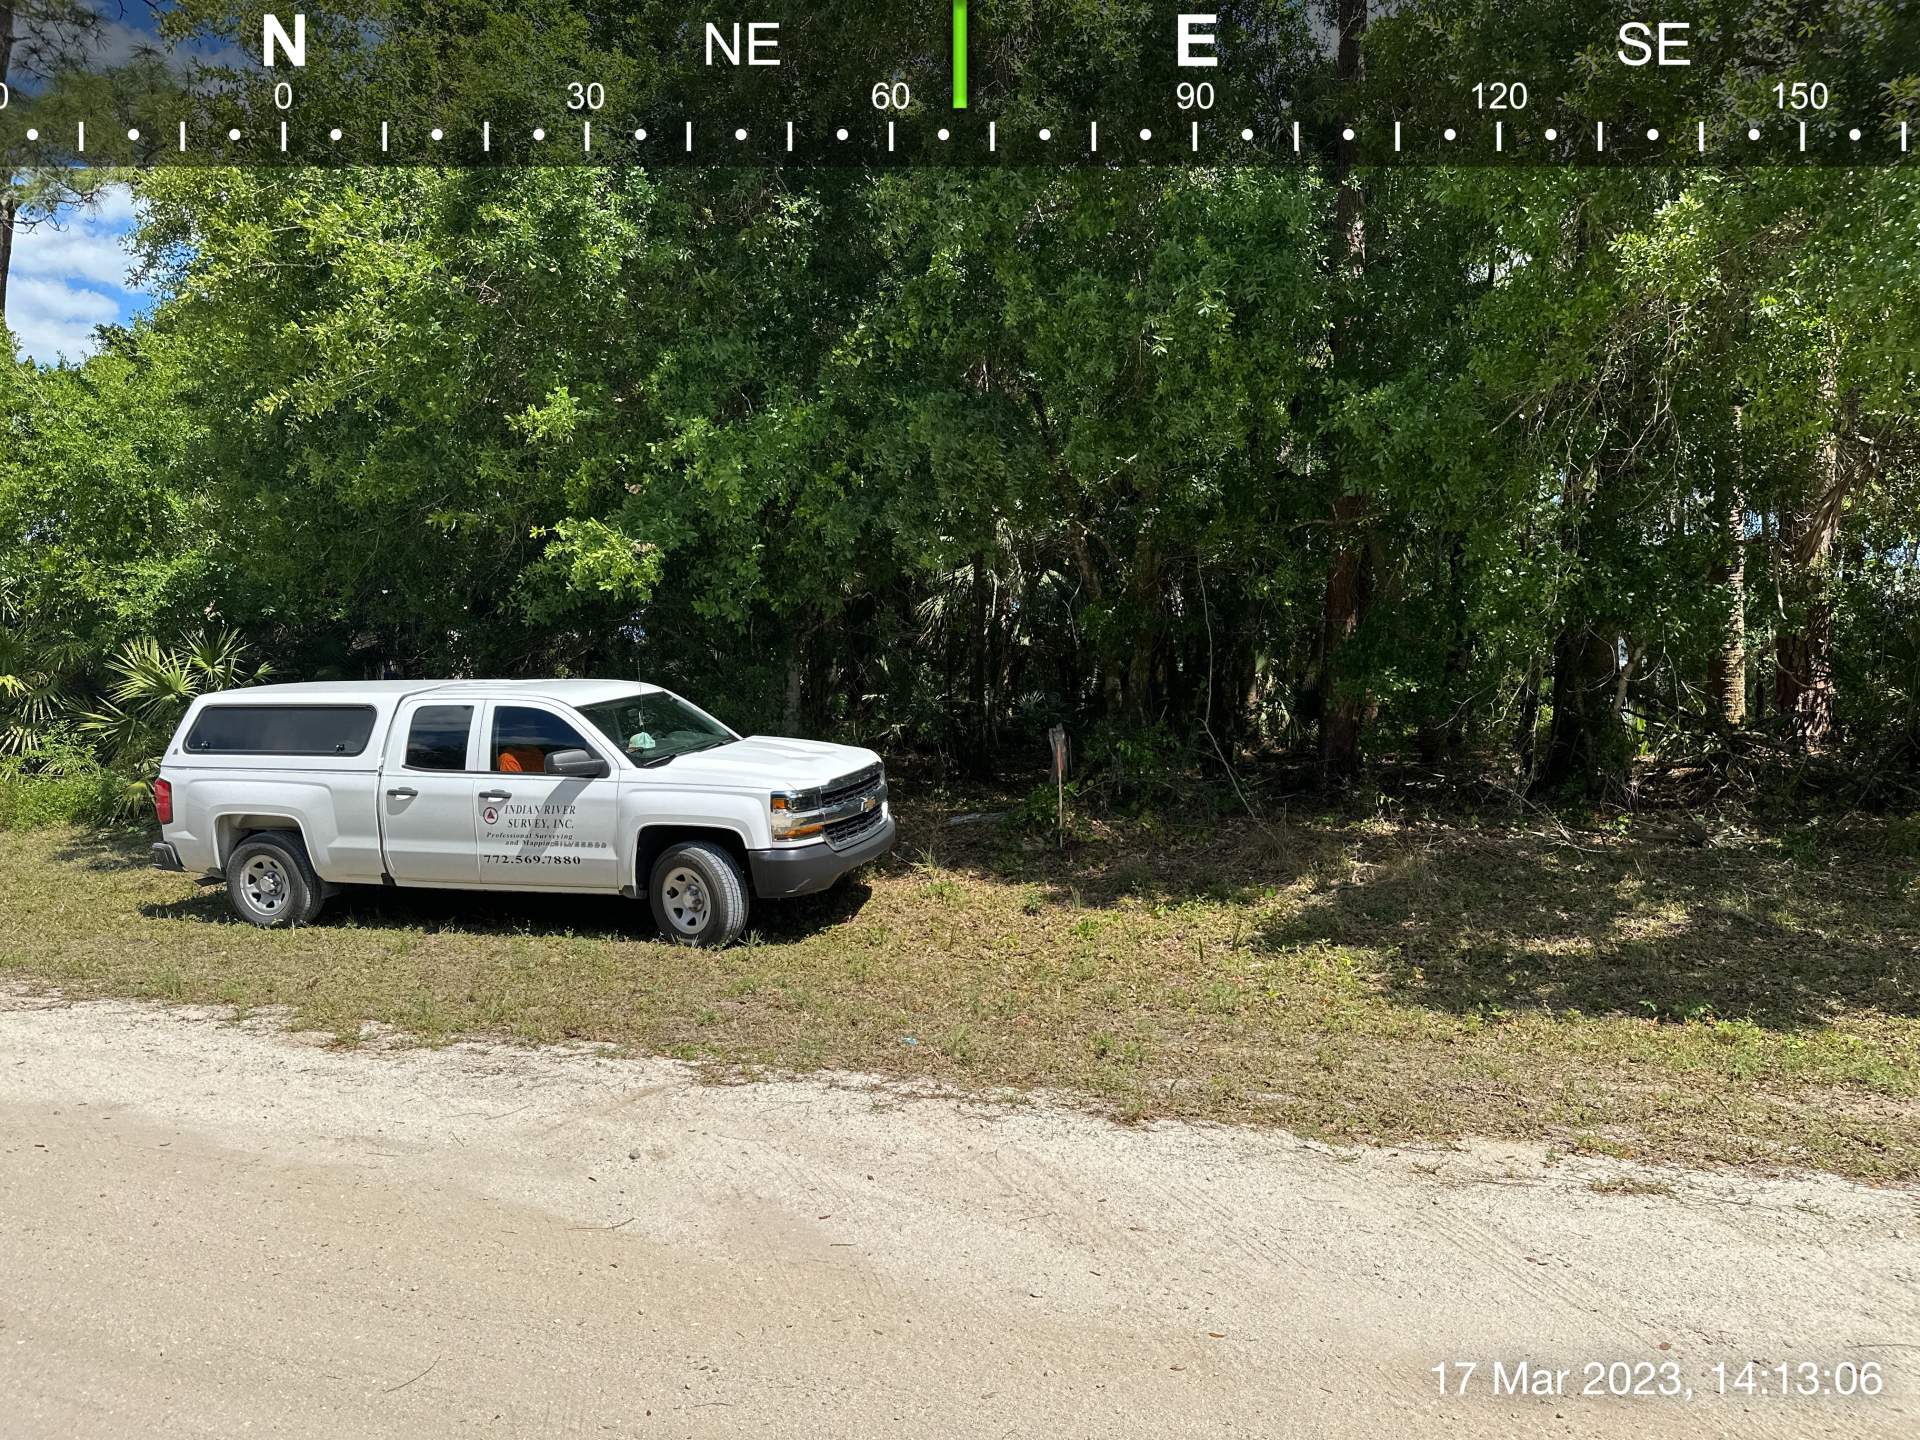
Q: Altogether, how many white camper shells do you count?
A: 1